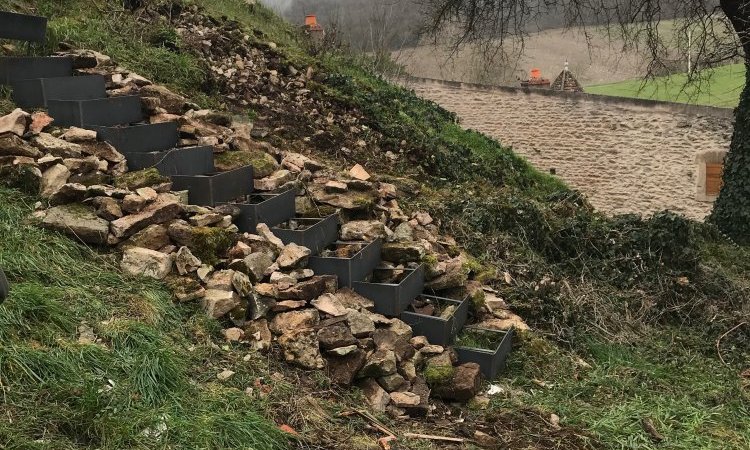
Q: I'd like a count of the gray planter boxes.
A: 13